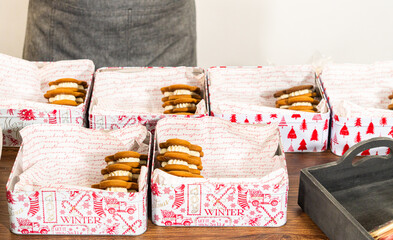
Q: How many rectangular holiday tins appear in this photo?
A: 6